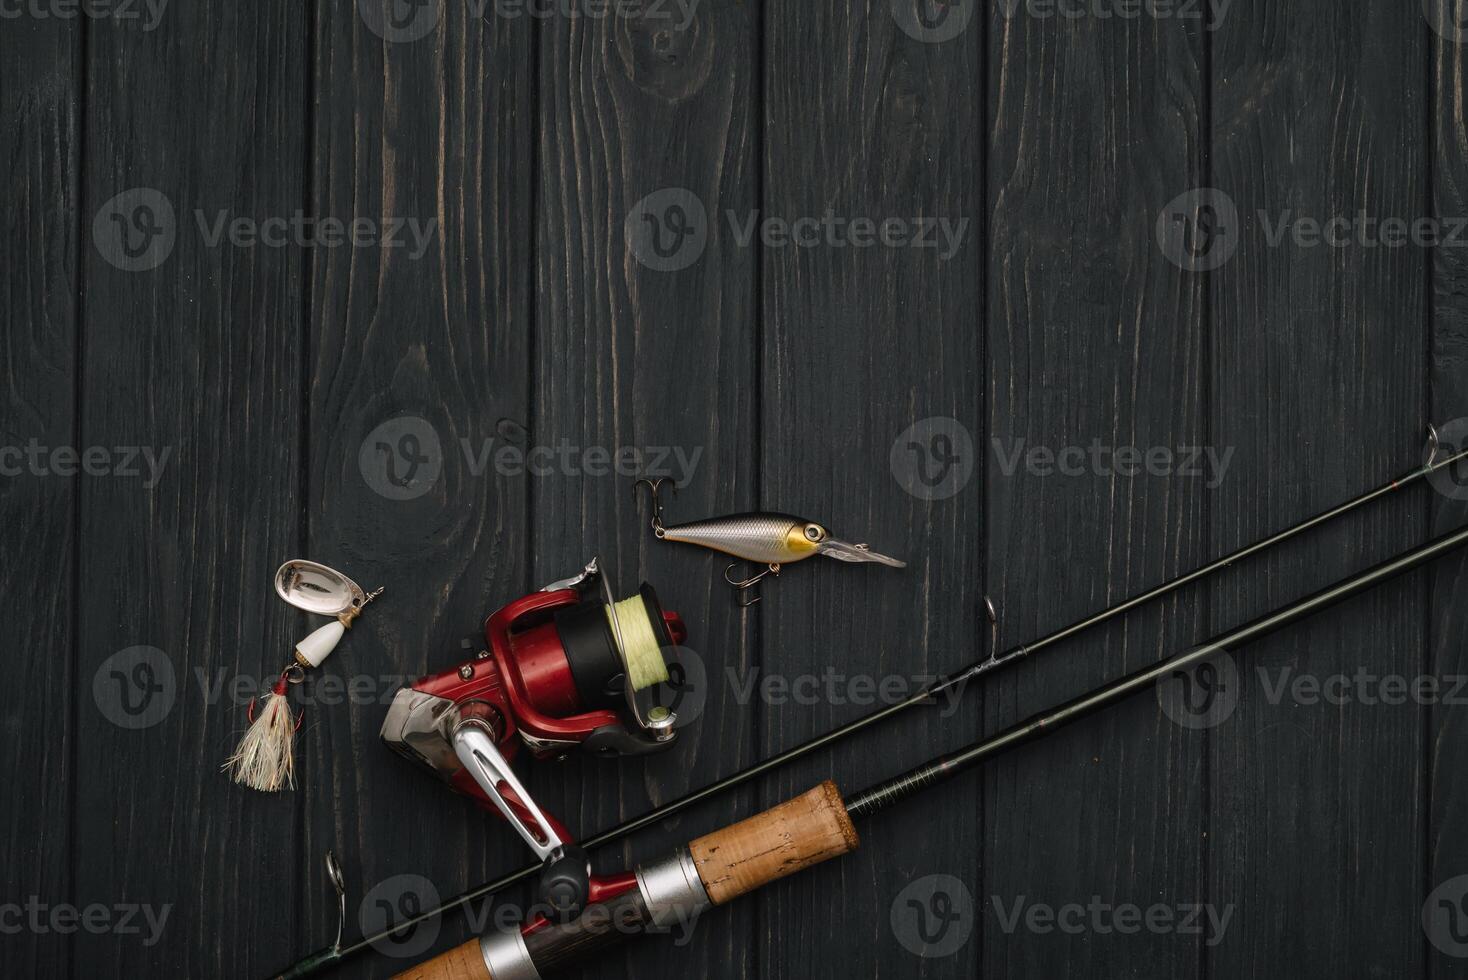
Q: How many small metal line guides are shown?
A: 3